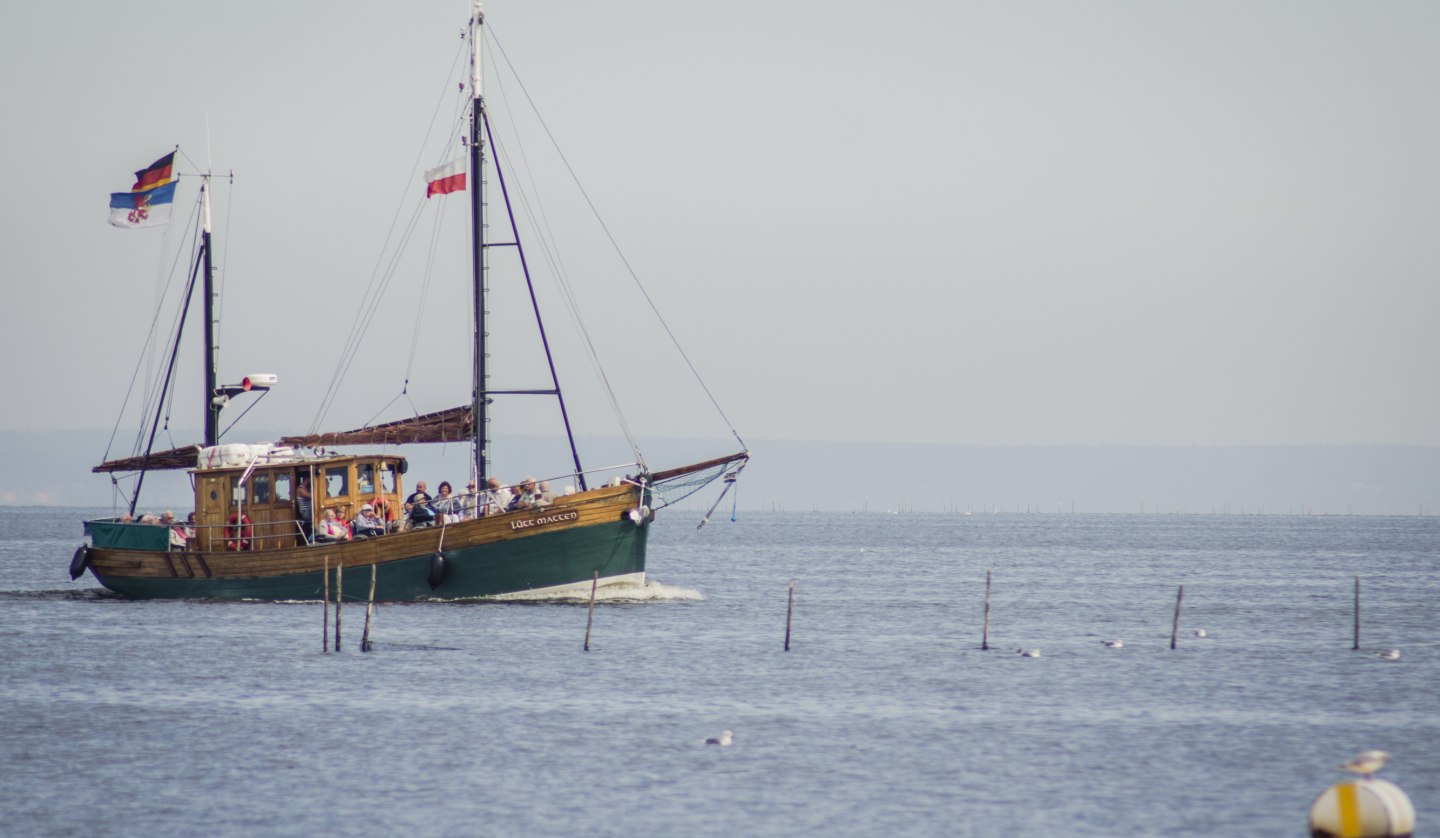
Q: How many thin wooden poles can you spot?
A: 8